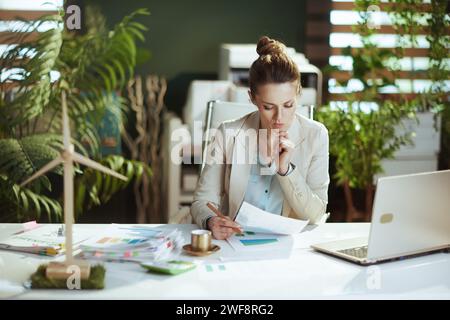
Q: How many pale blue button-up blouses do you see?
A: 1